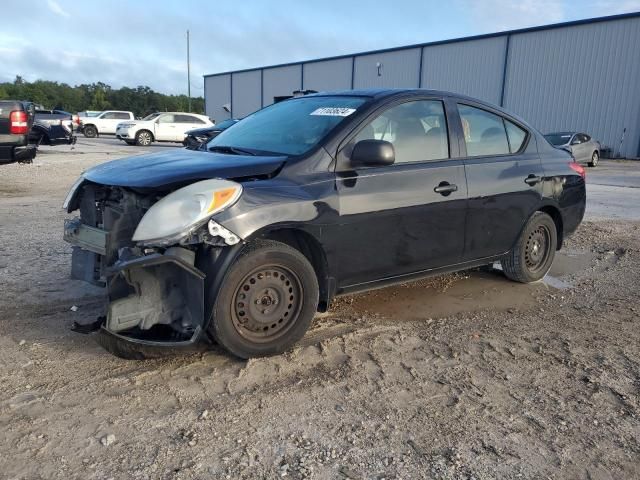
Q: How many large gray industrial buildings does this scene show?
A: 1